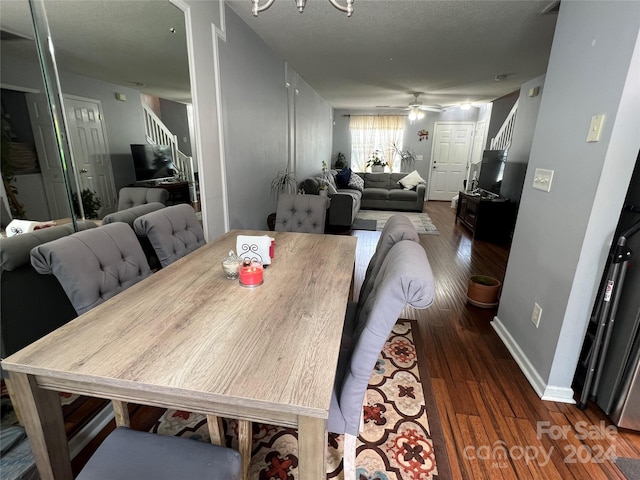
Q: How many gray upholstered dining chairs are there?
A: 6